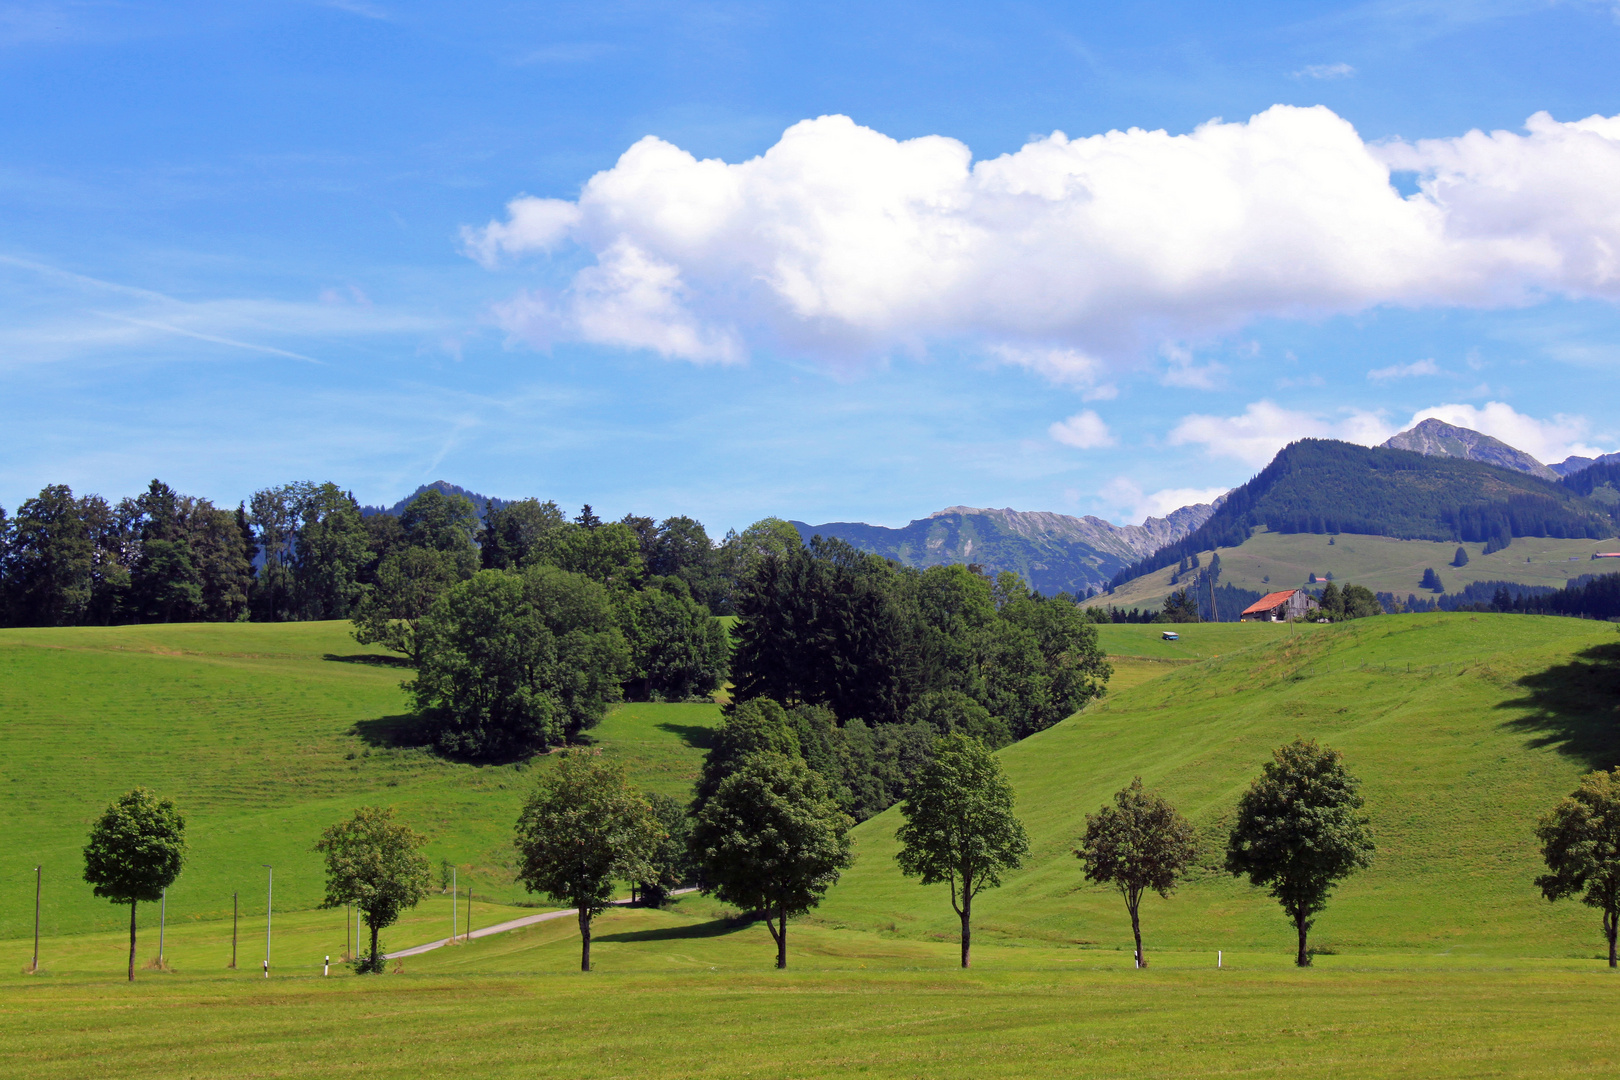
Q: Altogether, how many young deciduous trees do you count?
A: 8